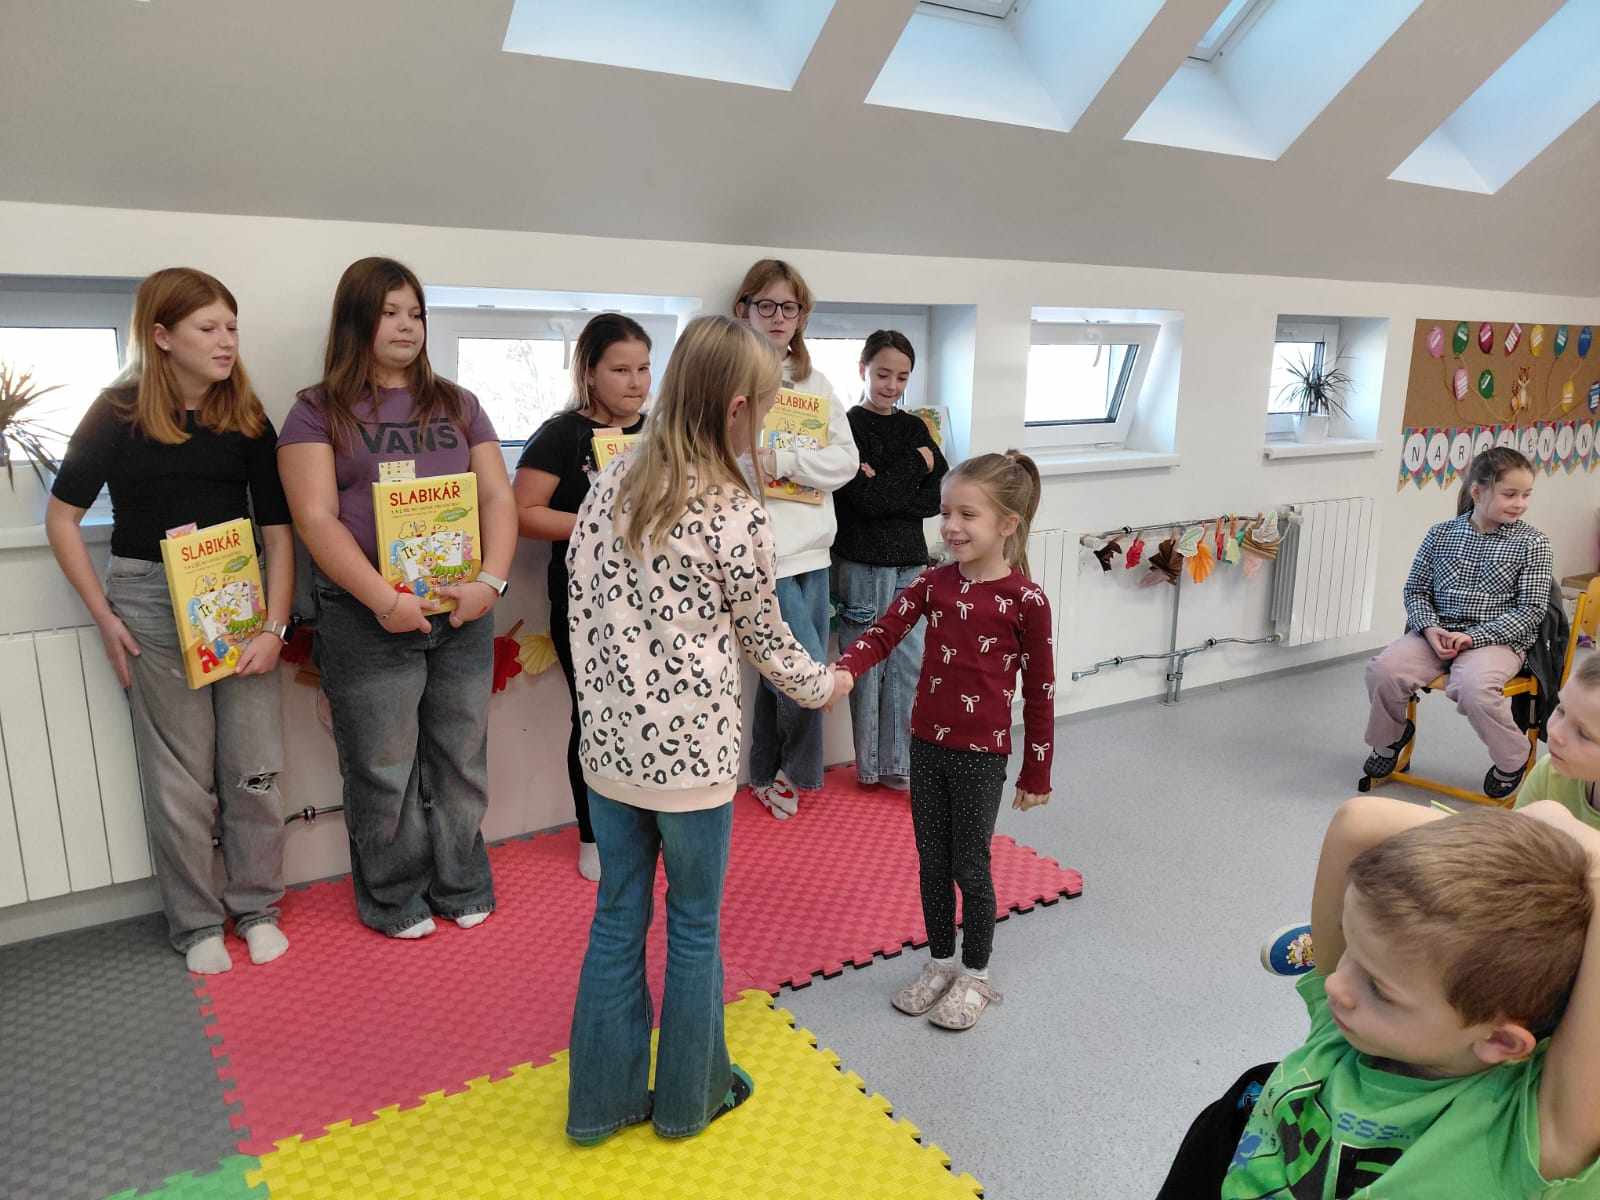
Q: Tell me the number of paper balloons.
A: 11